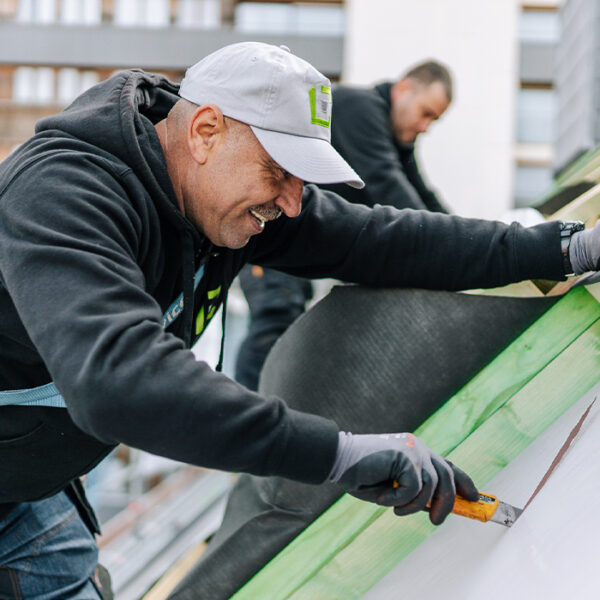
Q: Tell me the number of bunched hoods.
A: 1